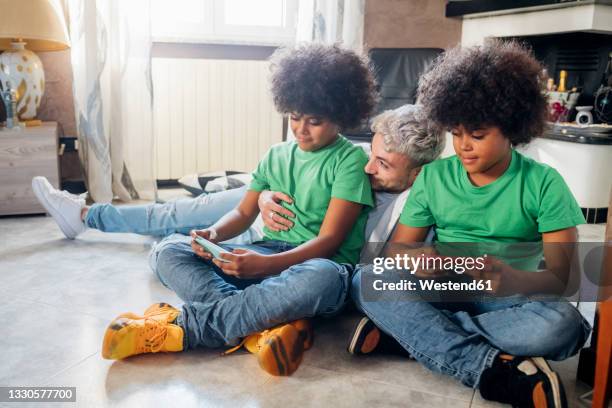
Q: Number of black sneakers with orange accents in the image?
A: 2